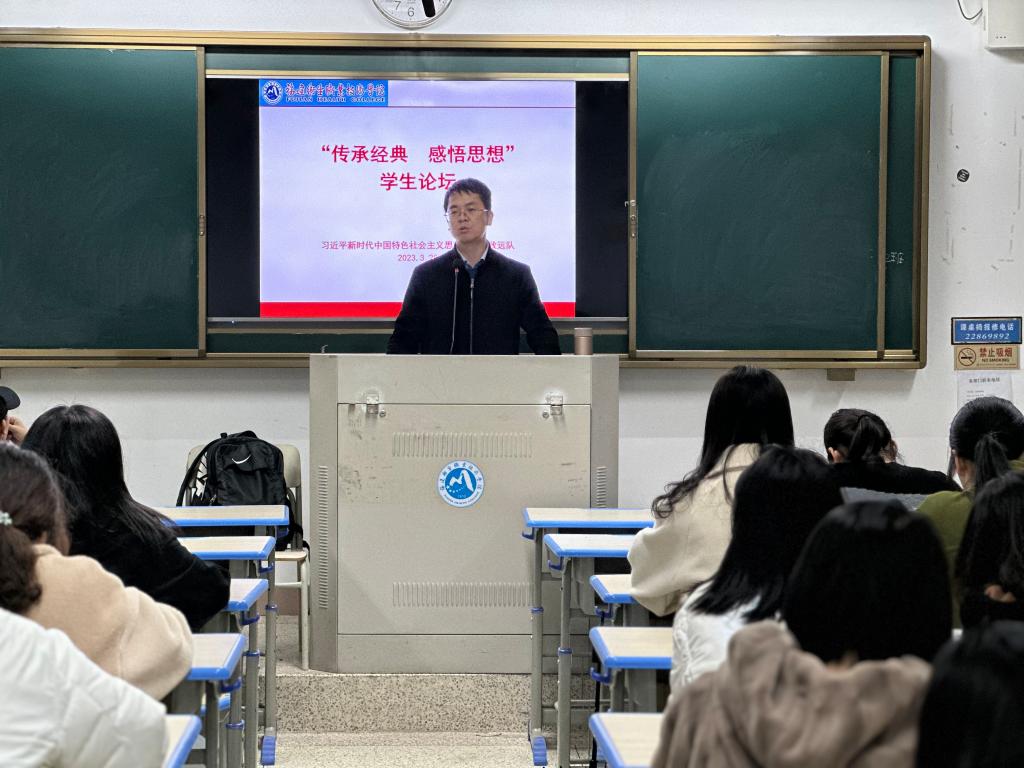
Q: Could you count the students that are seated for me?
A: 11